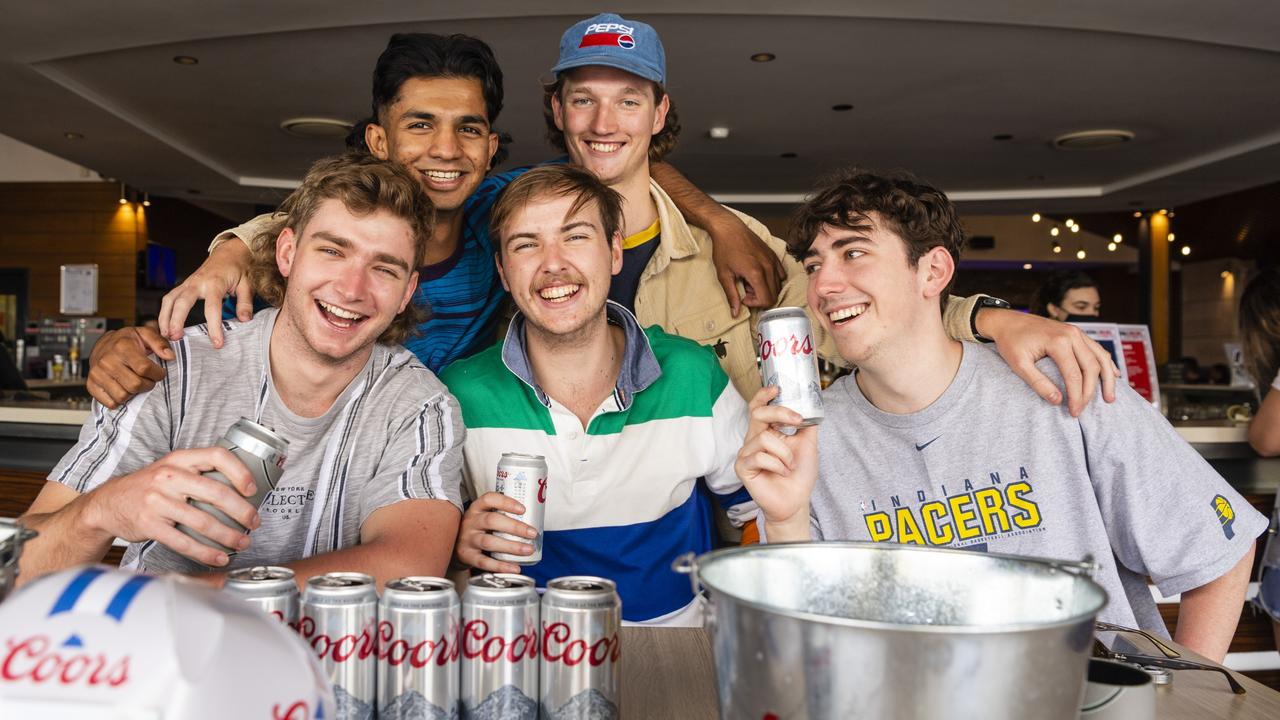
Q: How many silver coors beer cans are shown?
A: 8